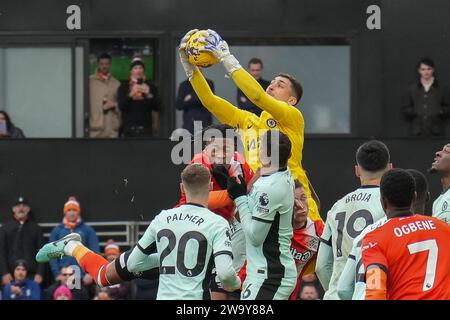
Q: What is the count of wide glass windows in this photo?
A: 2